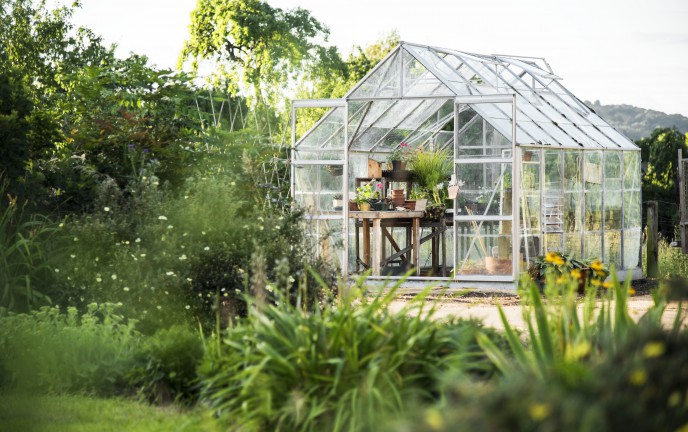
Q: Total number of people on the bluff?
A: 0